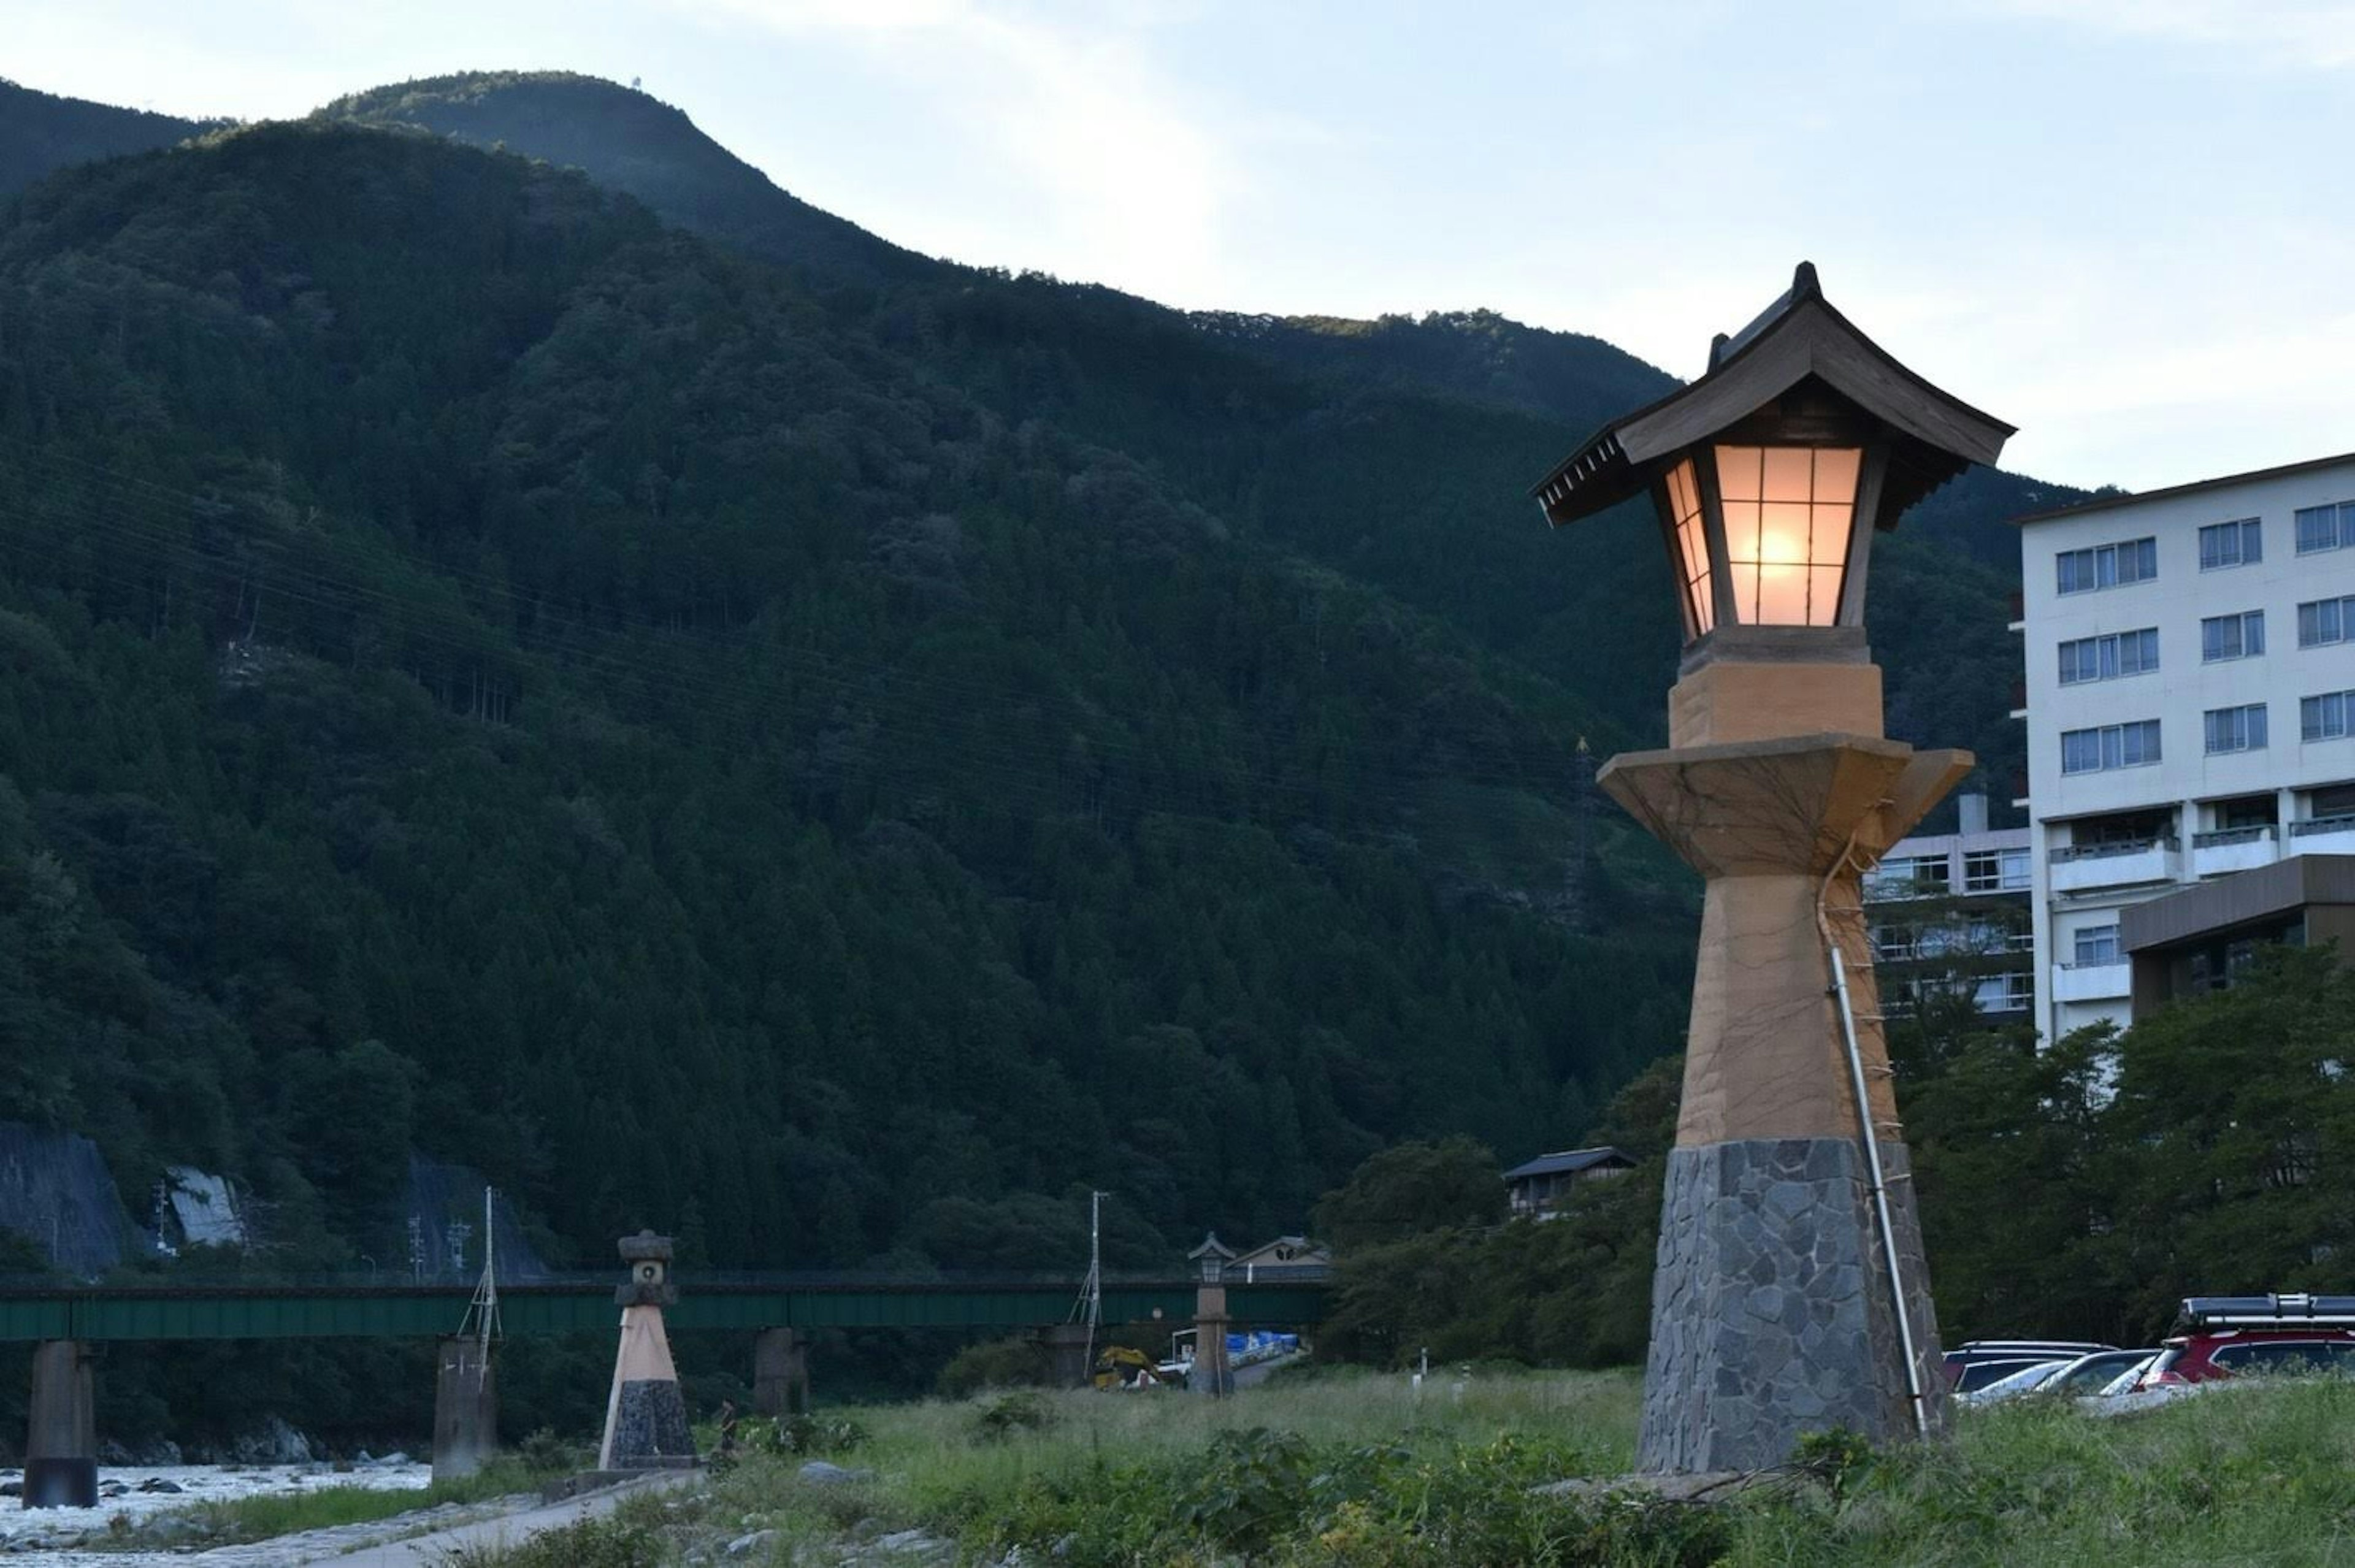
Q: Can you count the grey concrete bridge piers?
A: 4